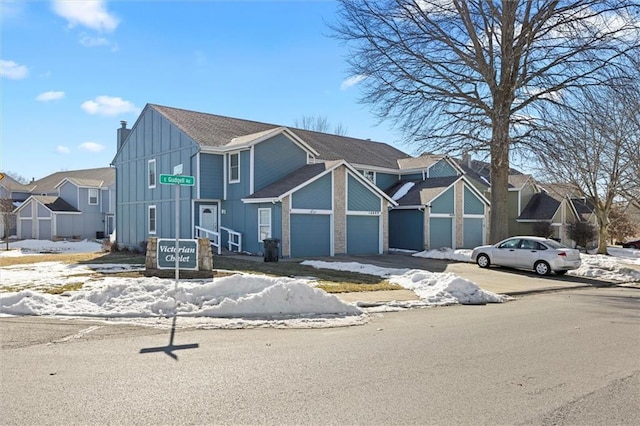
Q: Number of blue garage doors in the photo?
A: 4